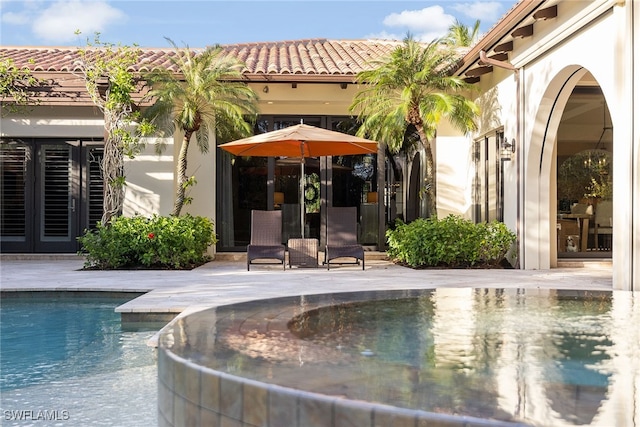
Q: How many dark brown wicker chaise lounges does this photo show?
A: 2